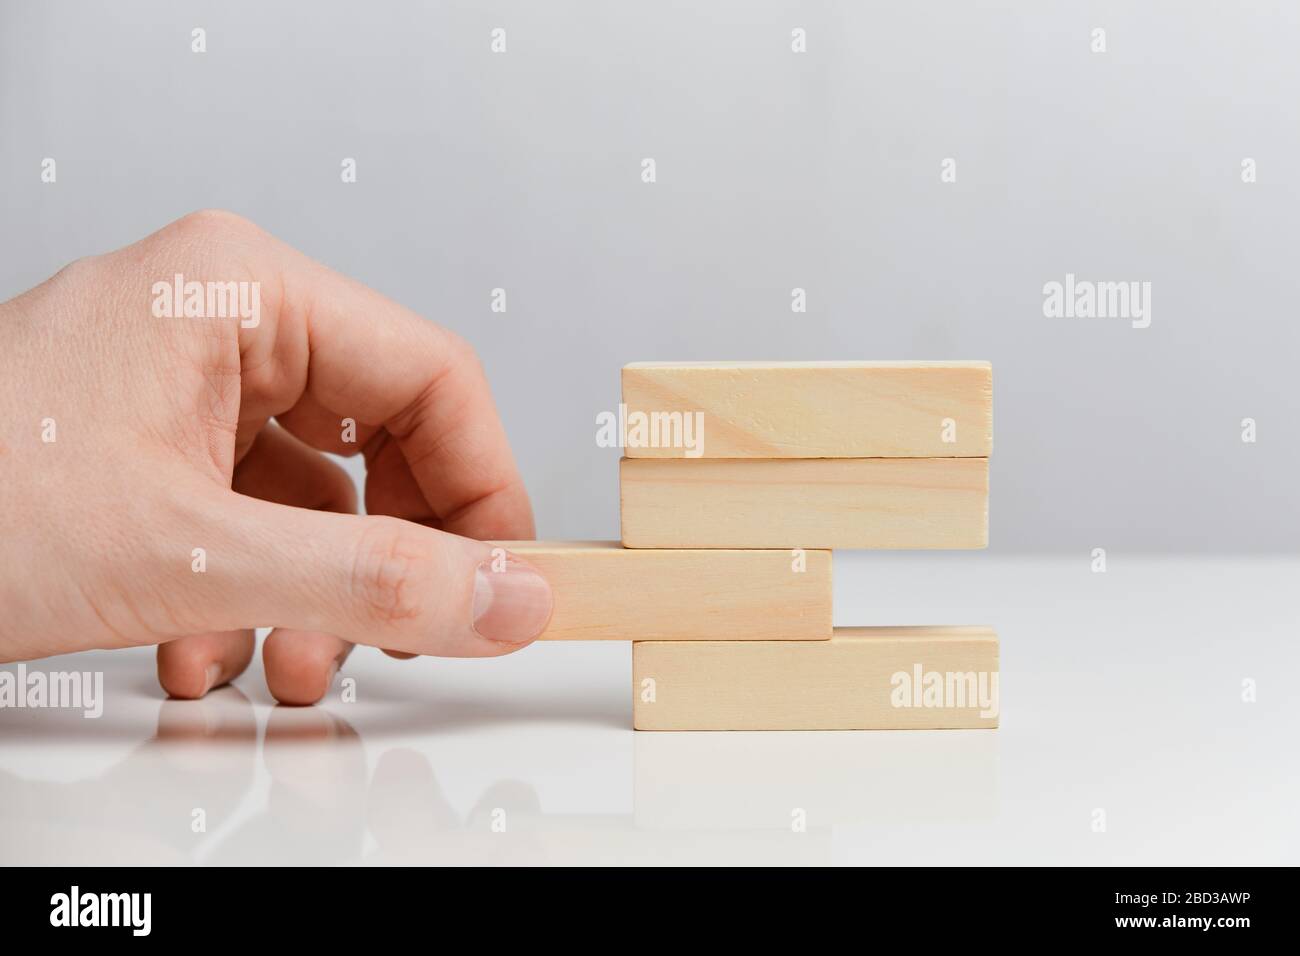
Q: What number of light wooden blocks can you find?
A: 4